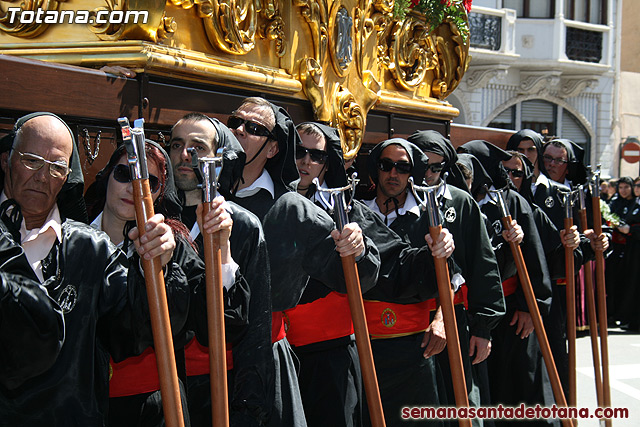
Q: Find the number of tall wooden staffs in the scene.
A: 8